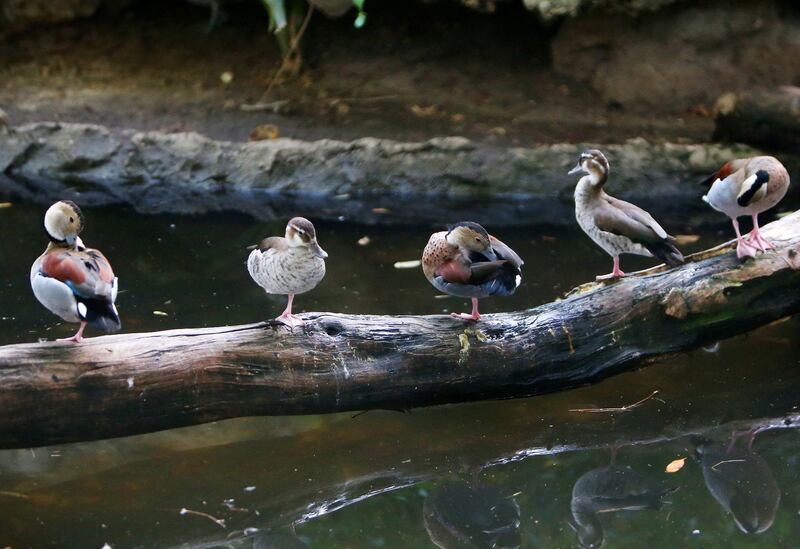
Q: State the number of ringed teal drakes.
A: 3